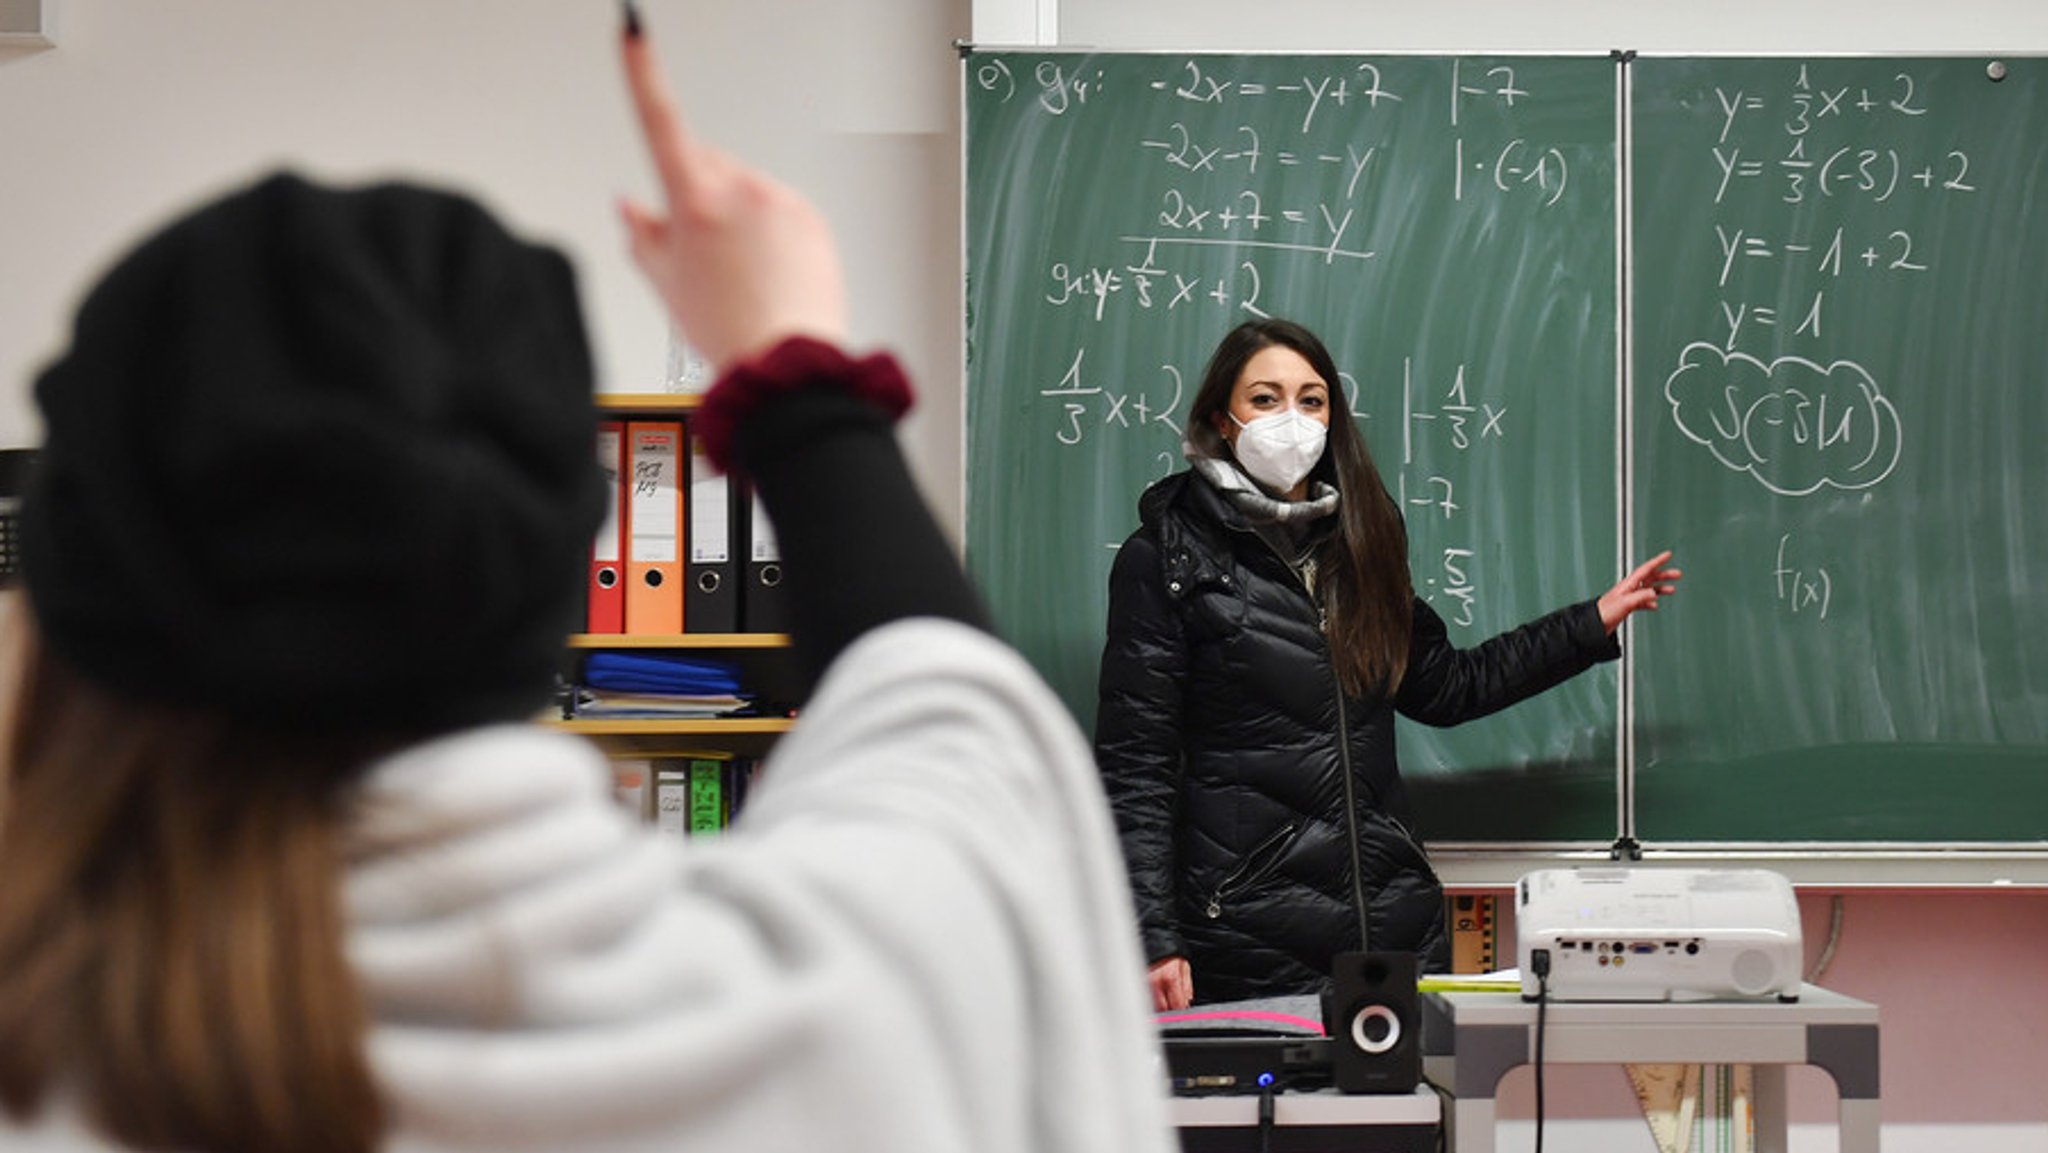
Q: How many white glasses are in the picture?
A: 0